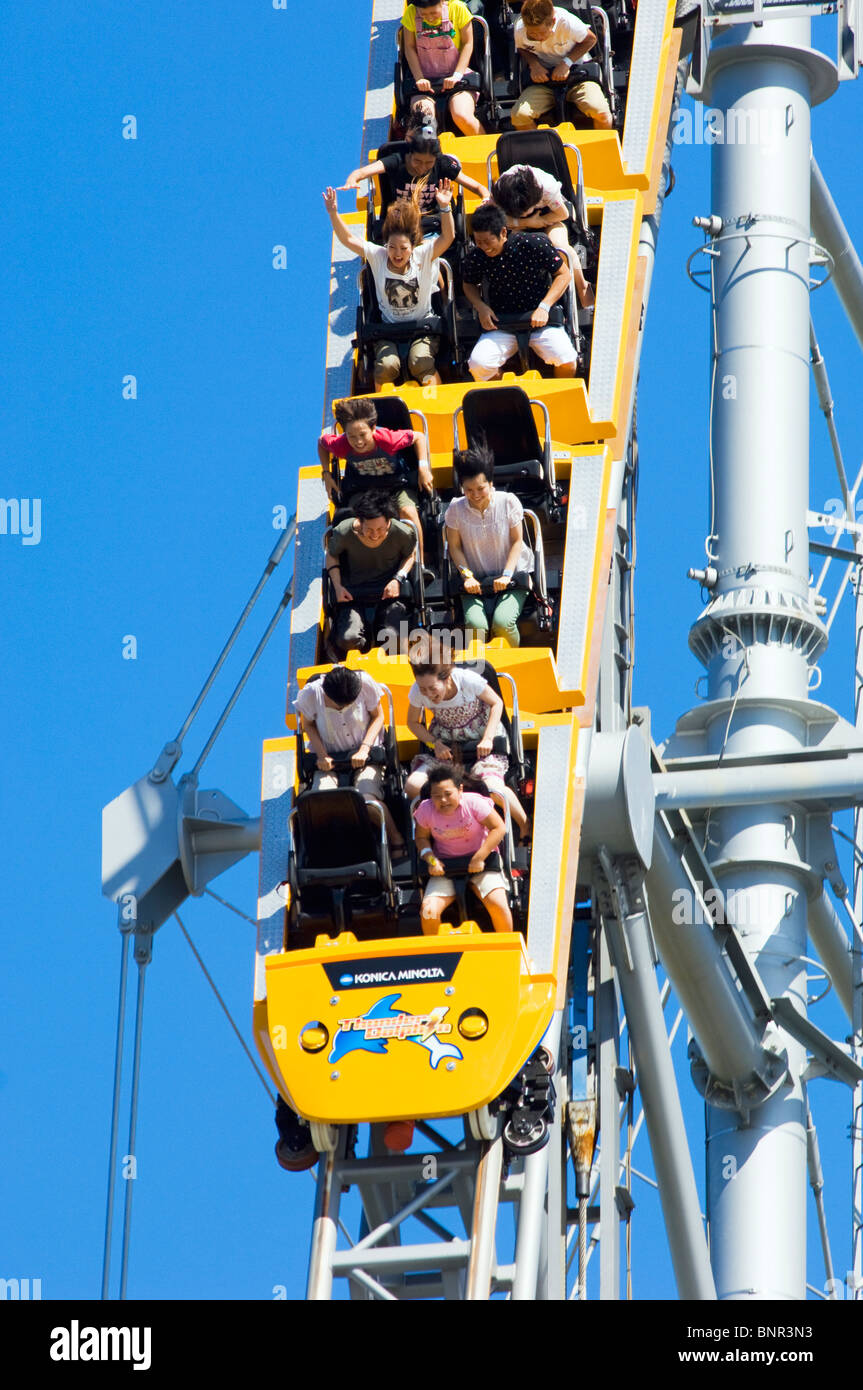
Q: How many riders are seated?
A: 12